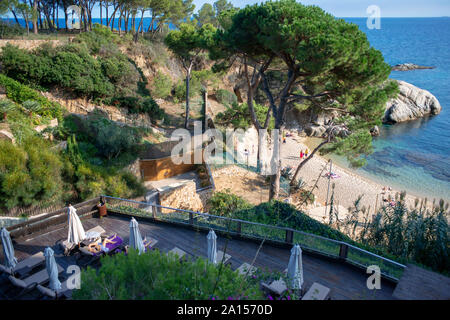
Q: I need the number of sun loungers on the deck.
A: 11